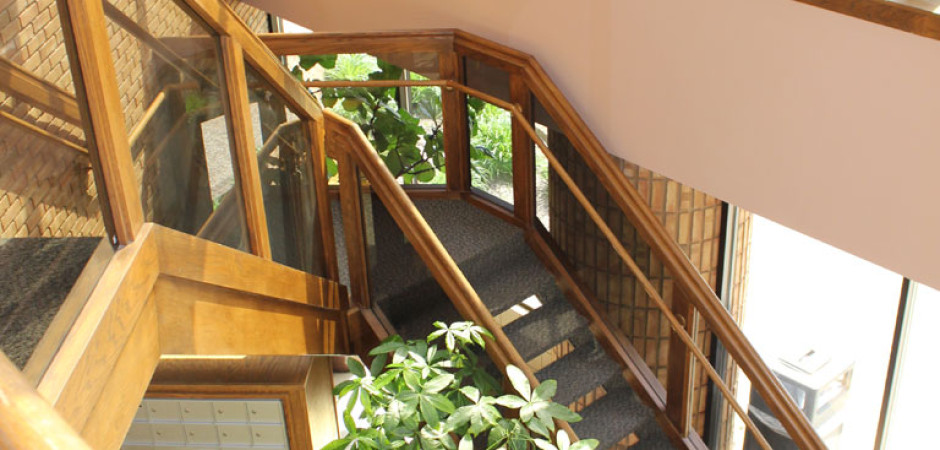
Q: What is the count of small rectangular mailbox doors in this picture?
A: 10